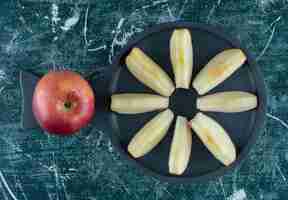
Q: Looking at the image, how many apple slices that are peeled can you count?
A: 8